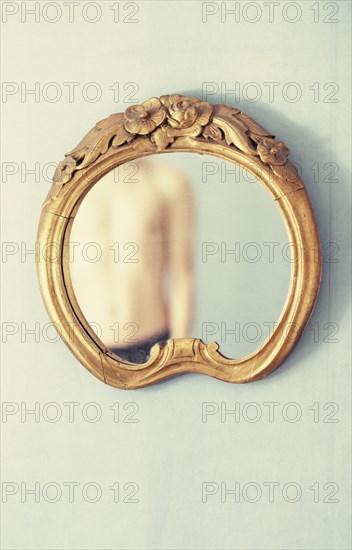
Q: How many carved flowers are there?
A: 4